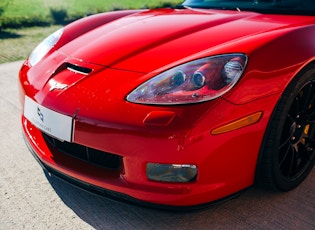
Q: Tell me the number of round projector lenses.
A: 2